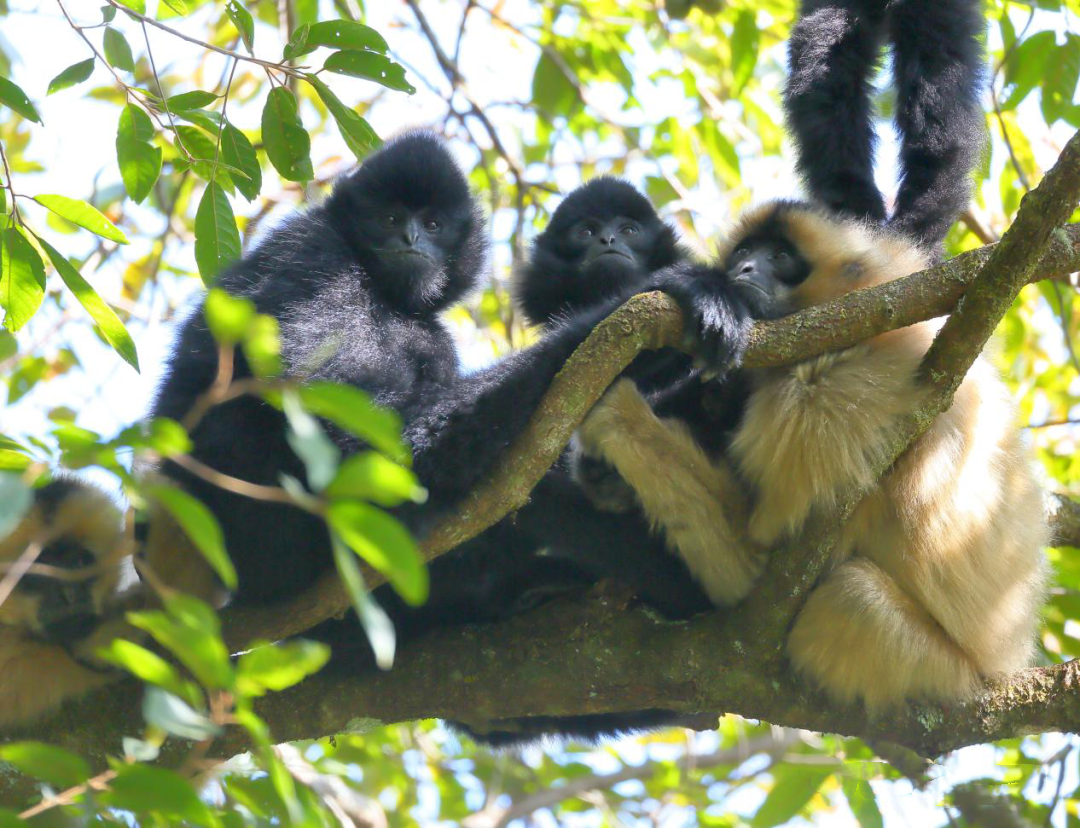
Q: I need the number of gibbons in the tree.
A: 5